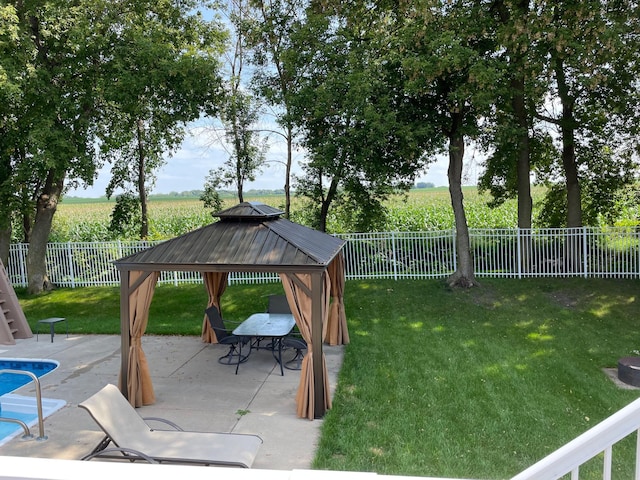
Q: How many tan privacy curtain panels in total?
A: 4